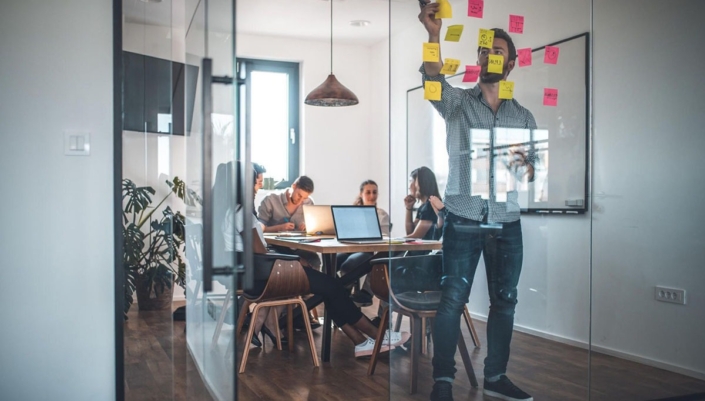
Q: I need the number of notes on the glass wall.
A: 14